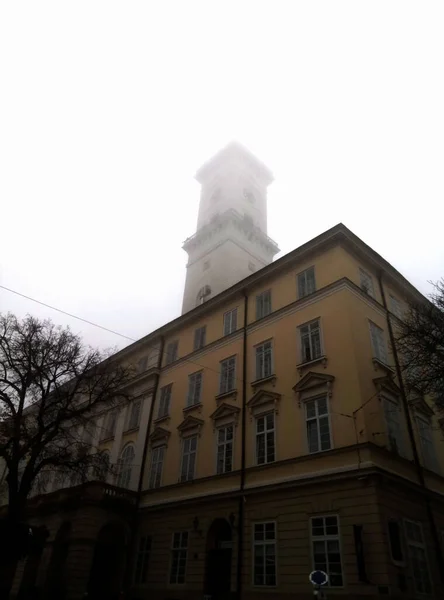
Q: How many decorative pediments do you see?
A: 7